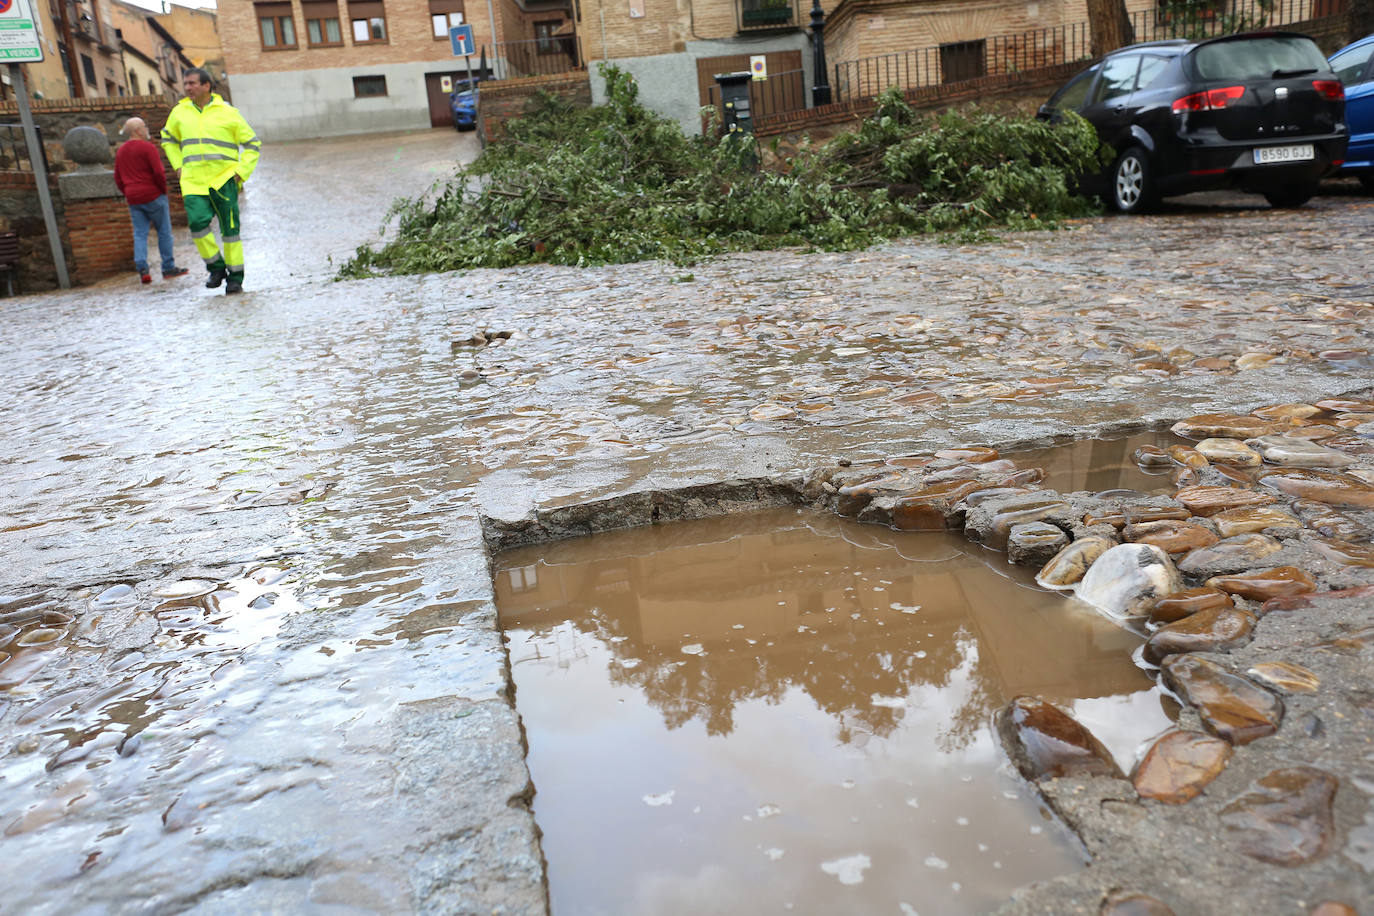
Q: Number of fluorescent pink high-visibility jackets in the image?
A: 0